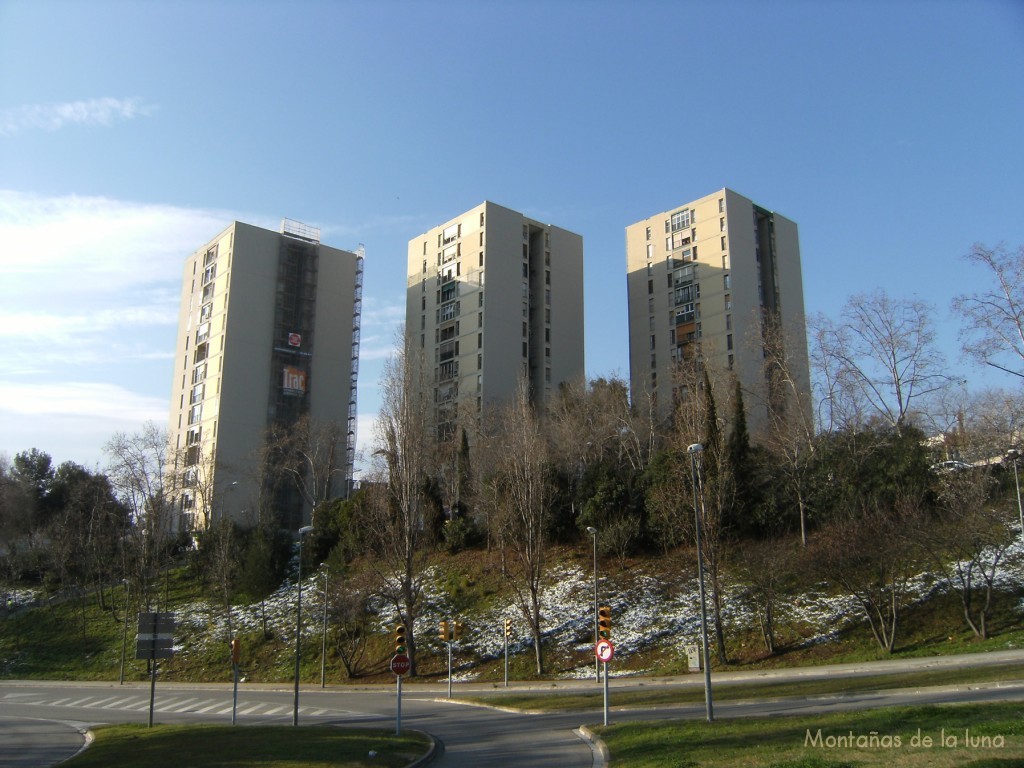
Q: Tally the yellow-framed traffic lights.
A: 6